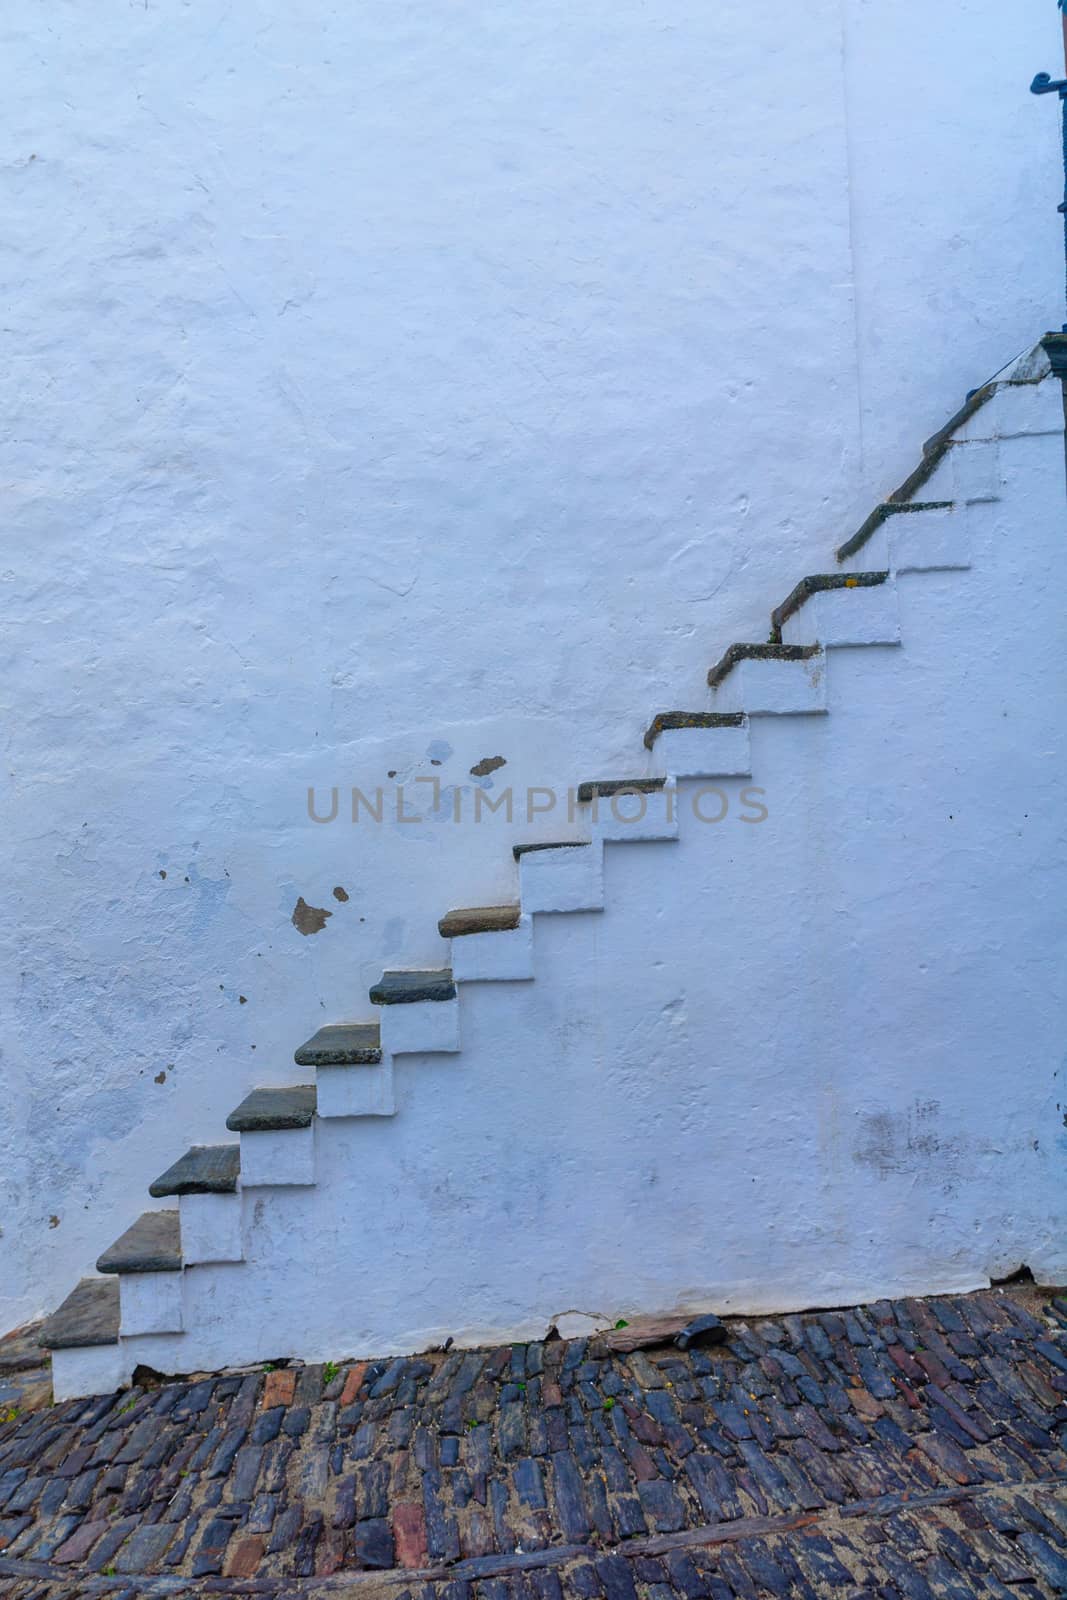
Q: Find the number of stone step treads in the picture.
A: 15